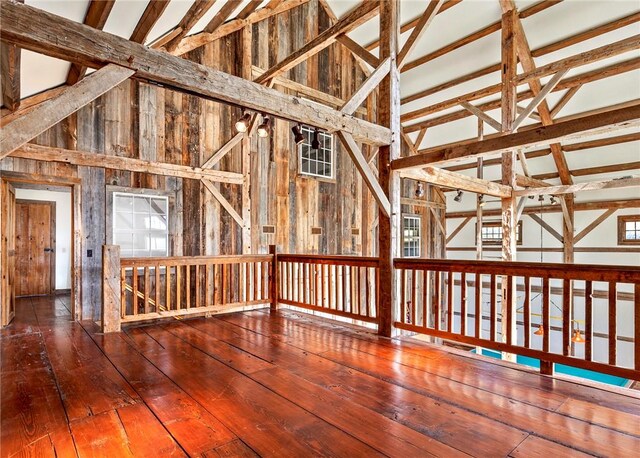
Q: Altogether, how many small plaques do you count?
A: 3